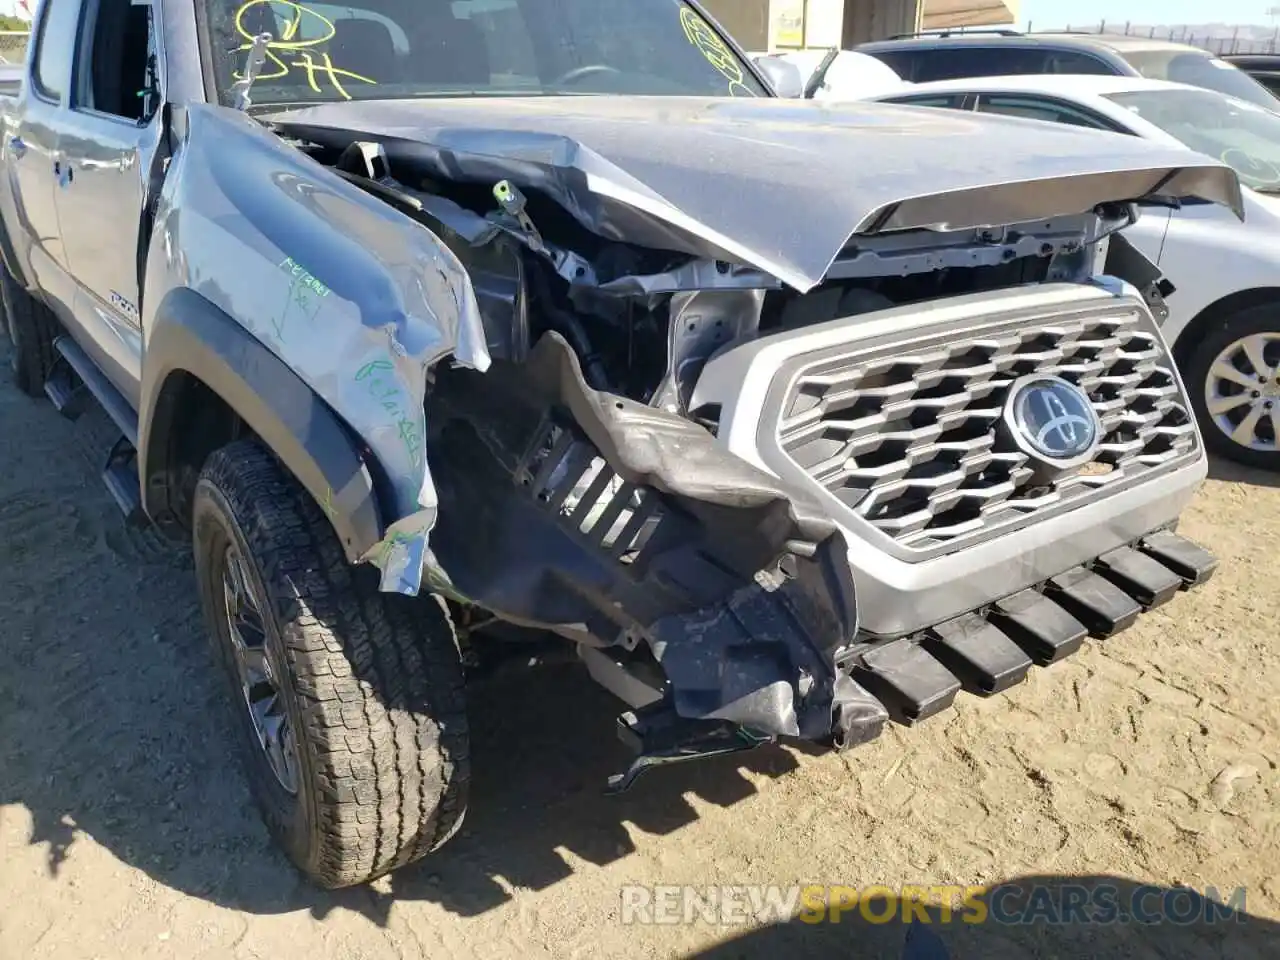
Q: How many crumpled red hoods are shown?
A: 0